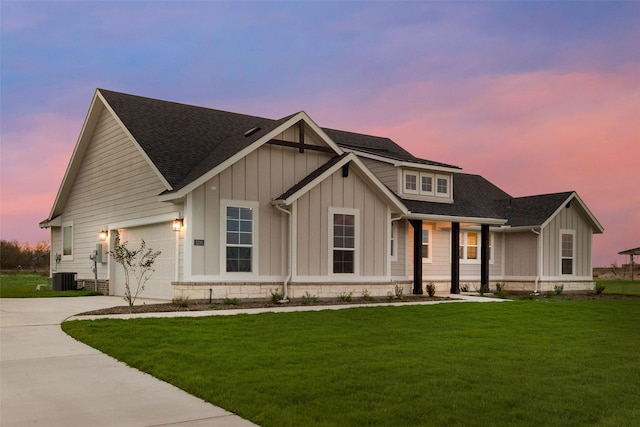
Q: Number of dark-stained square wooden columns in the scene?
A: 3